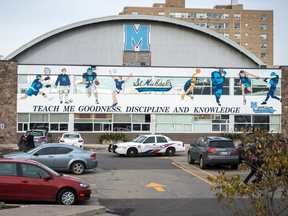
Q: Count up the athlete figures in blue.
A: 8